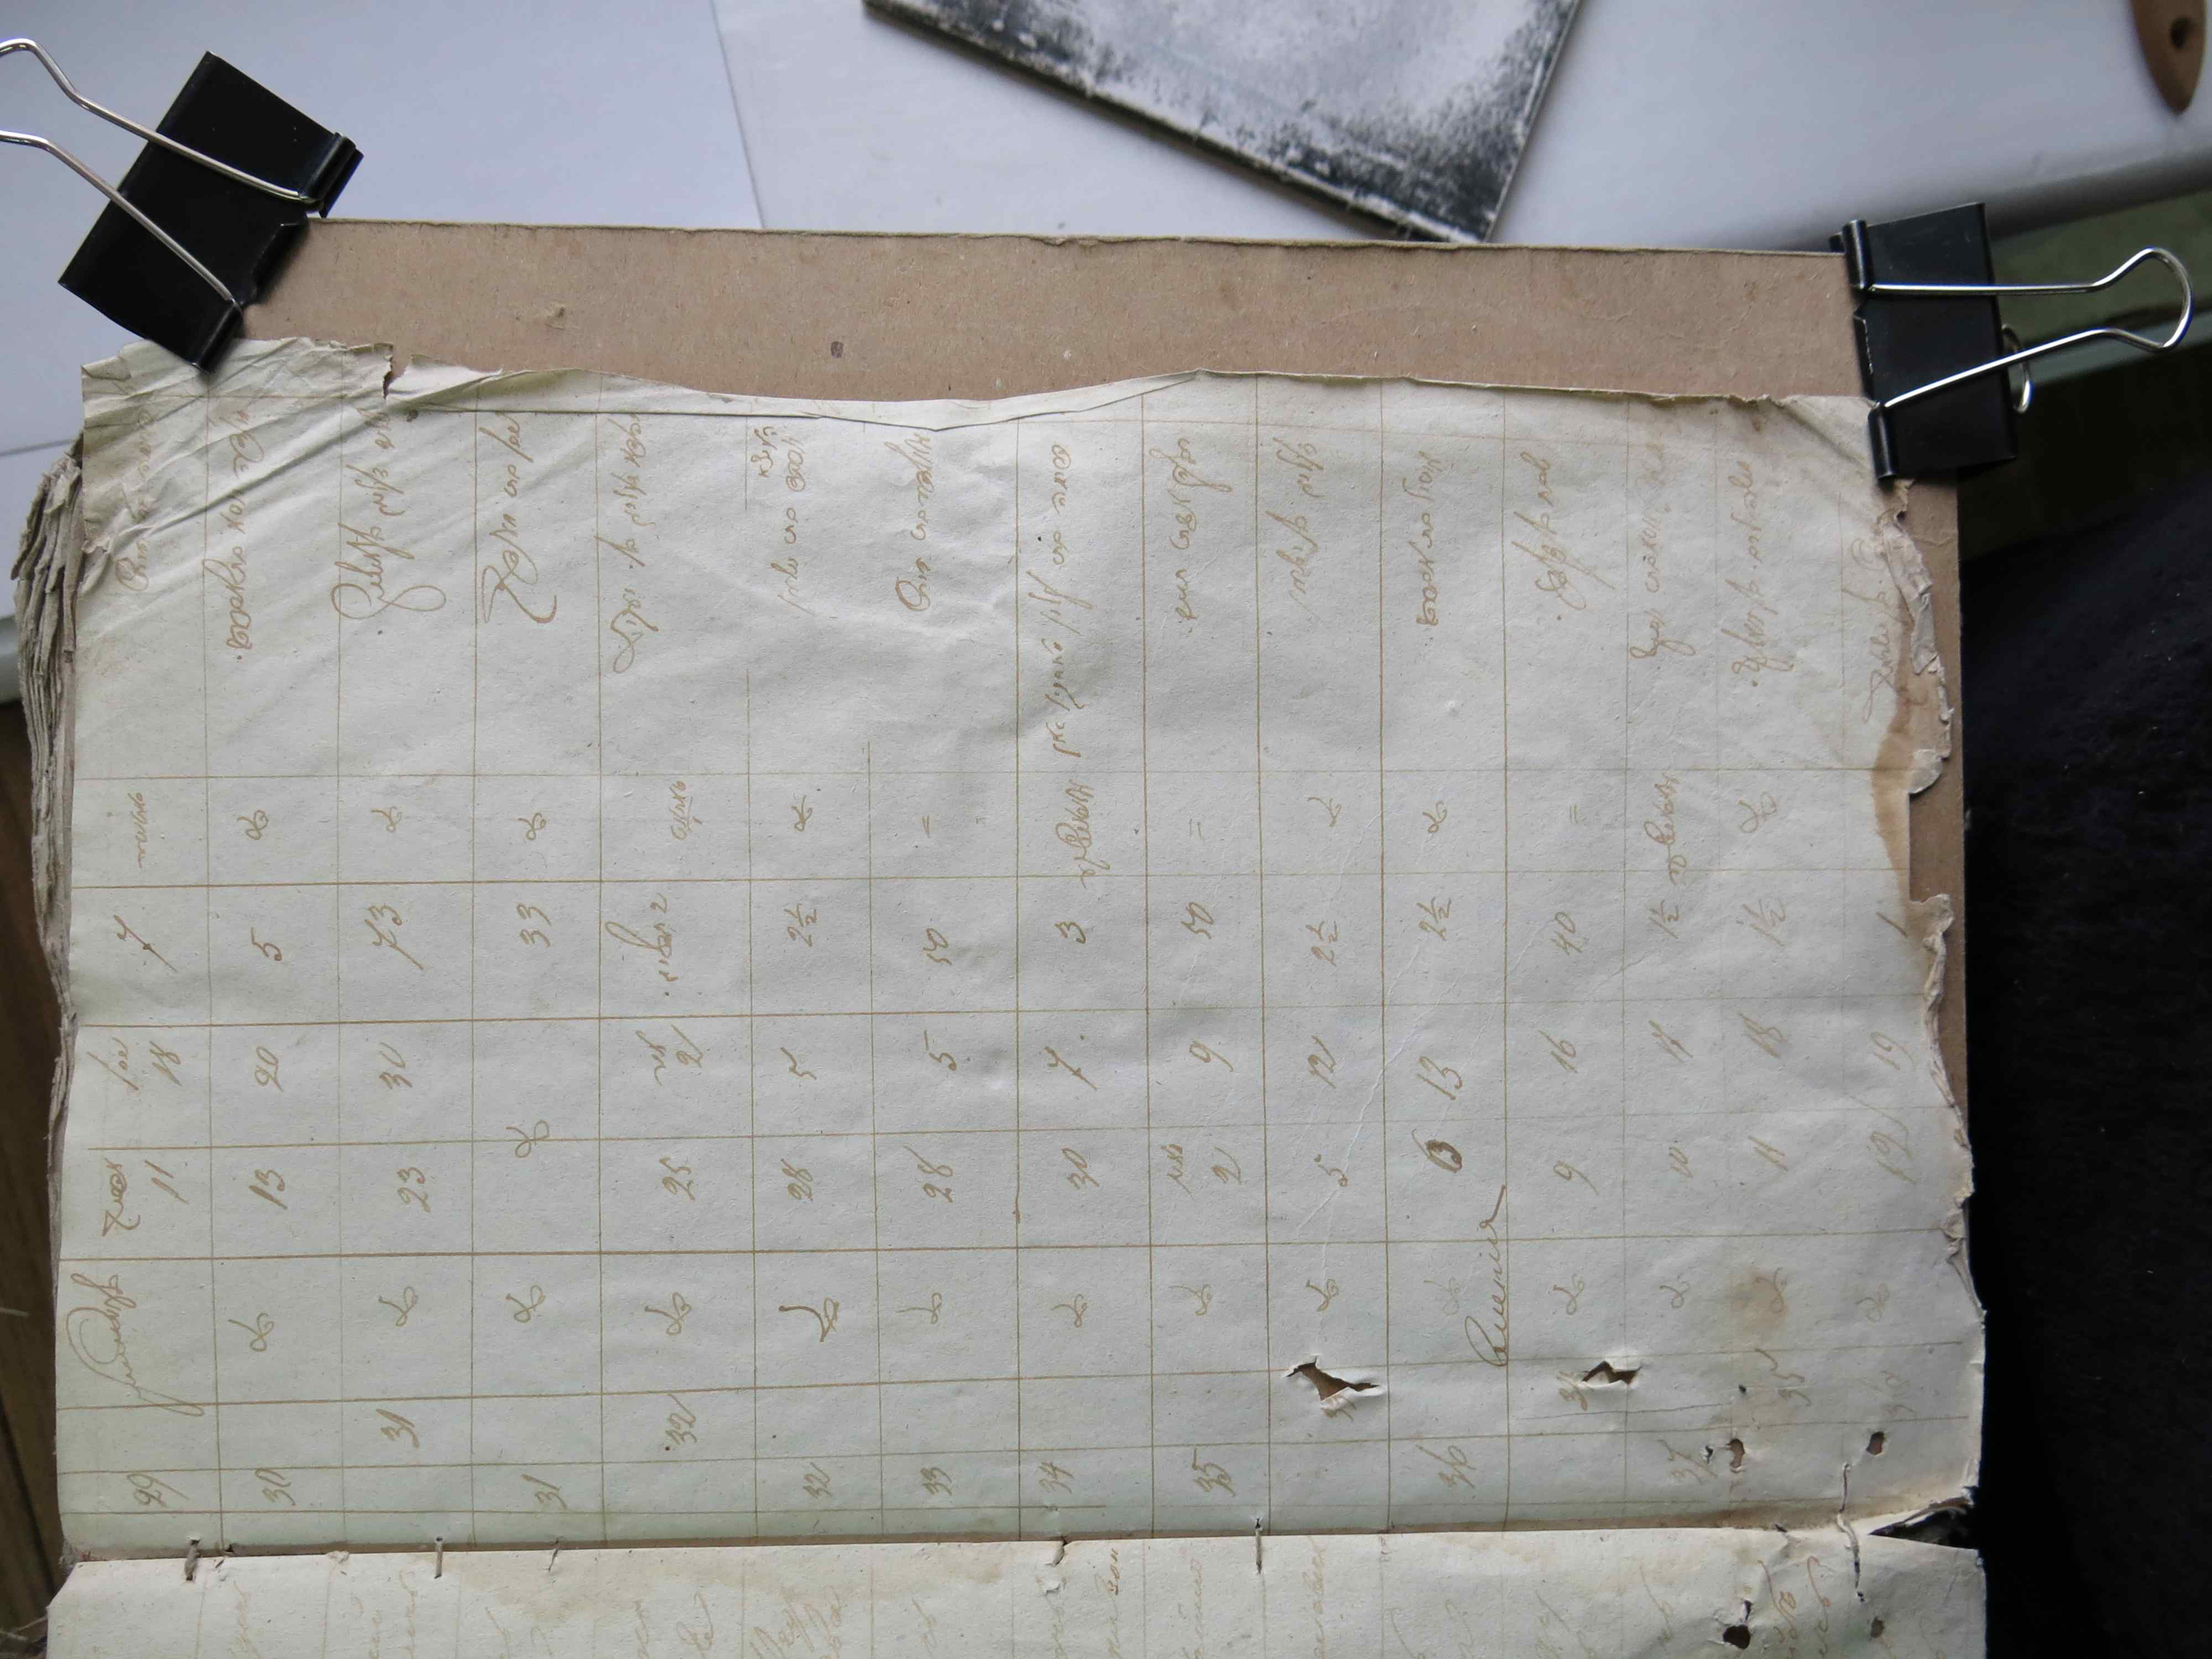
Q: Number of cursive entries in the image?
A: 15